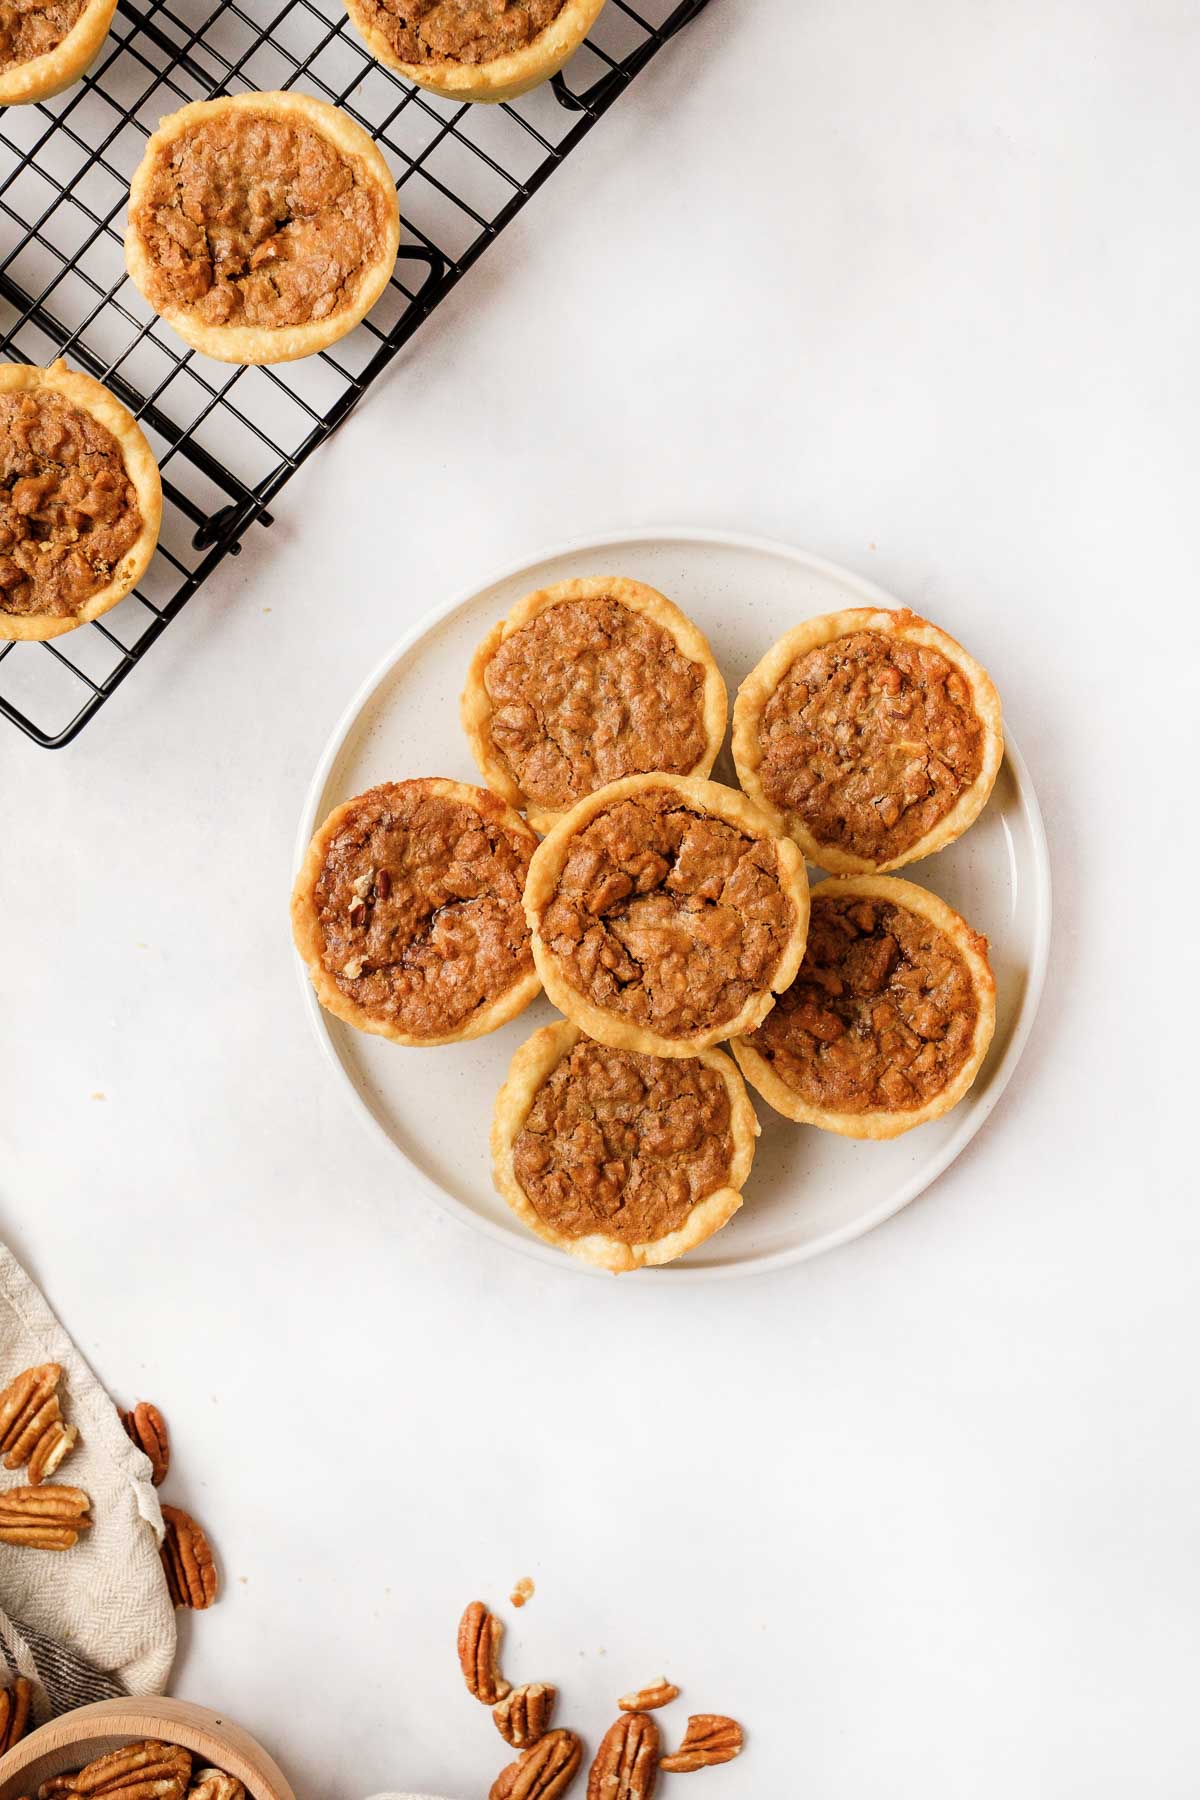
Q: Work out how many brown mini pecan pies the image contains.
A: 10